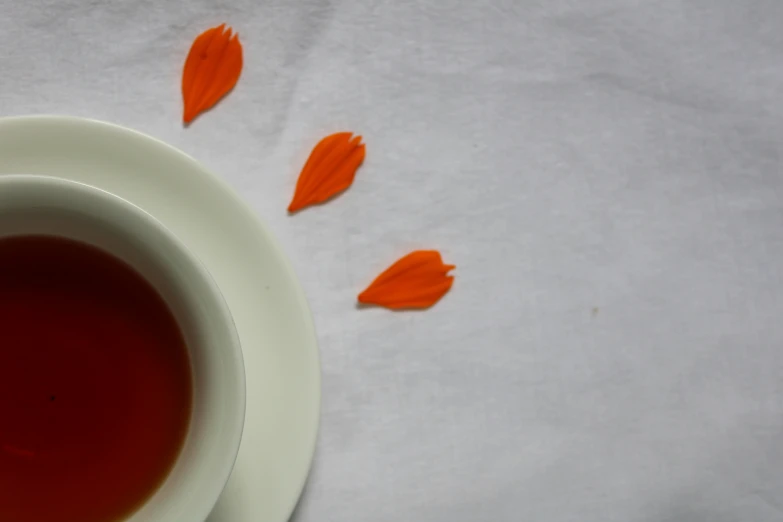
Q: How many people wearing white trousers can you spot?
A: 0